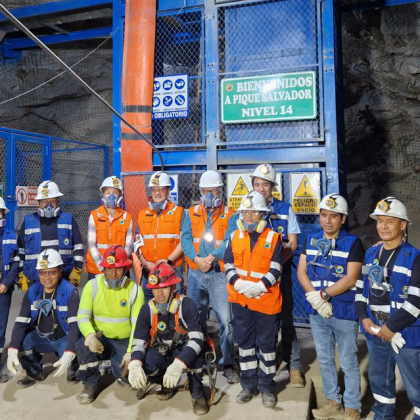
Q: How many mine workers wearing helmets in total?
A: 12